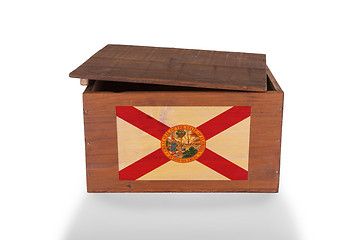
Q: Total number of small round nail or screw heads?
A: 6